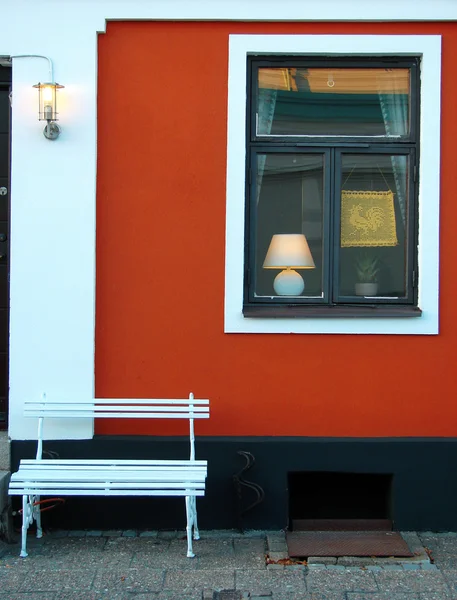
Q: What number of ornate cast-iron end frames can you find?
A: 2